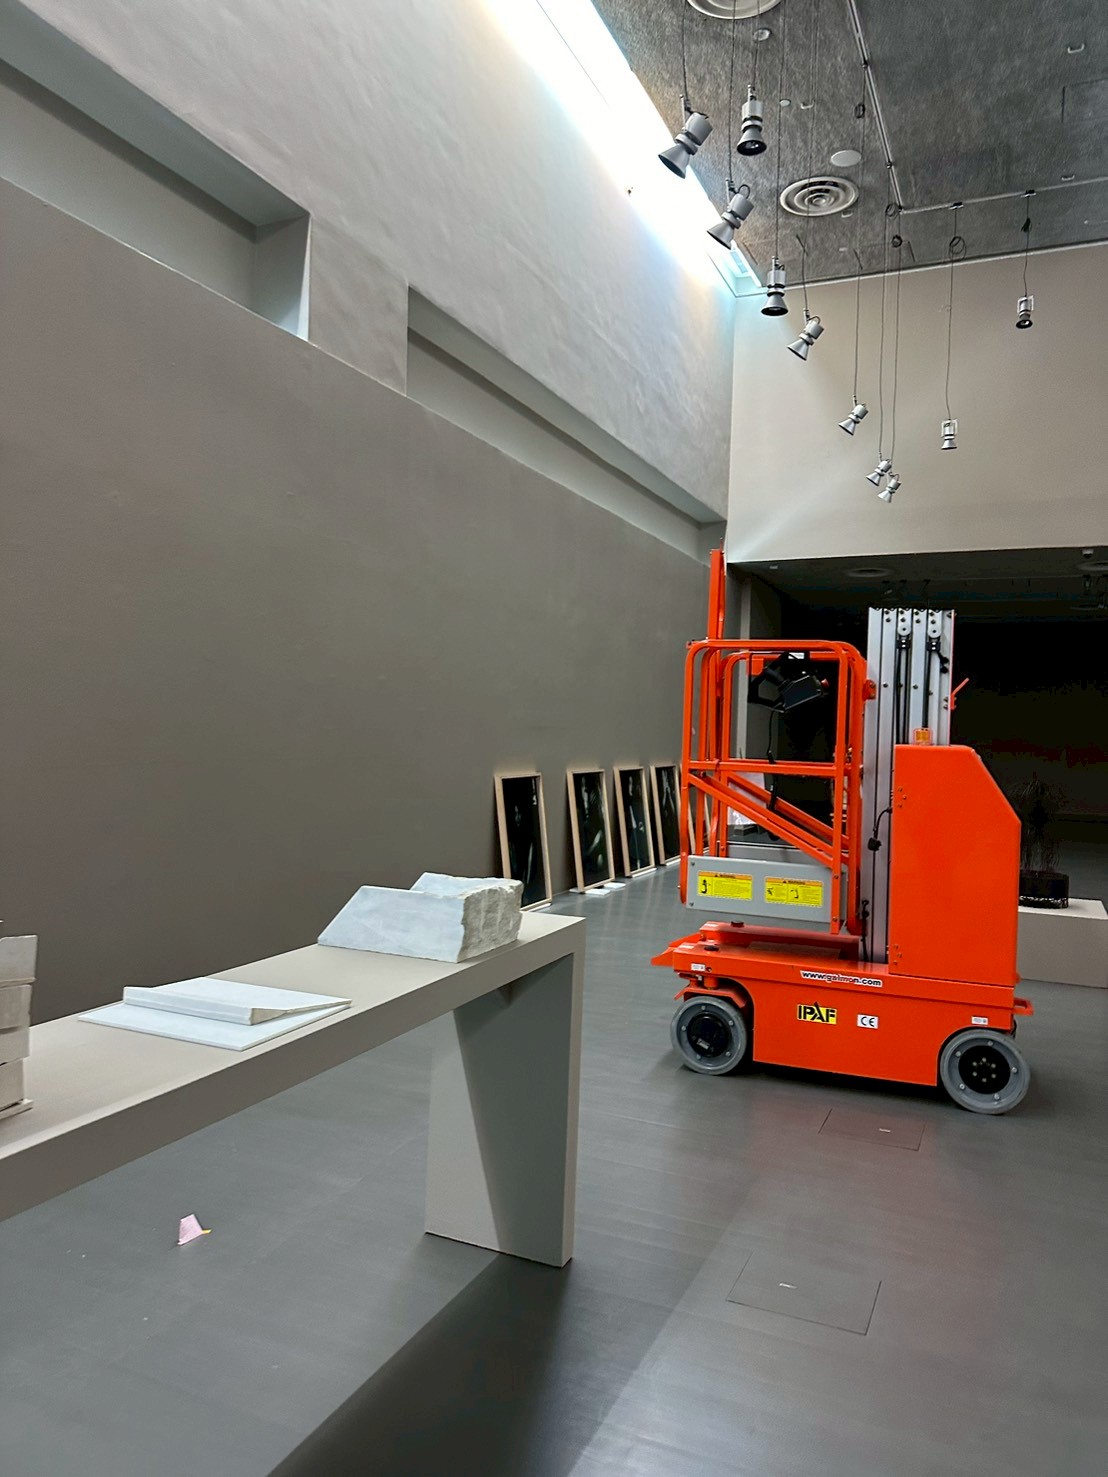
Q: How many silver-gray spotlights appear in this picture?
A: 10